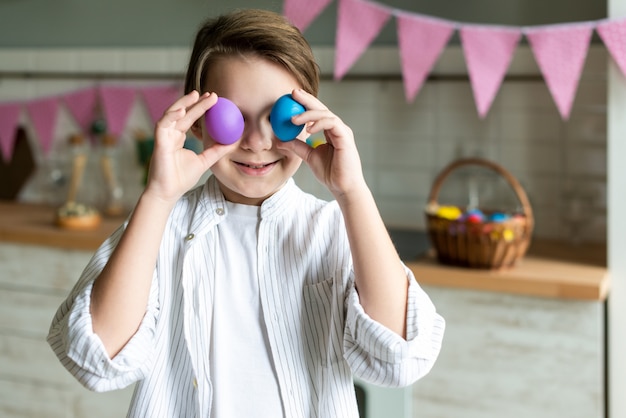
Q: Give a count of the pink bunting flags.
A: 11